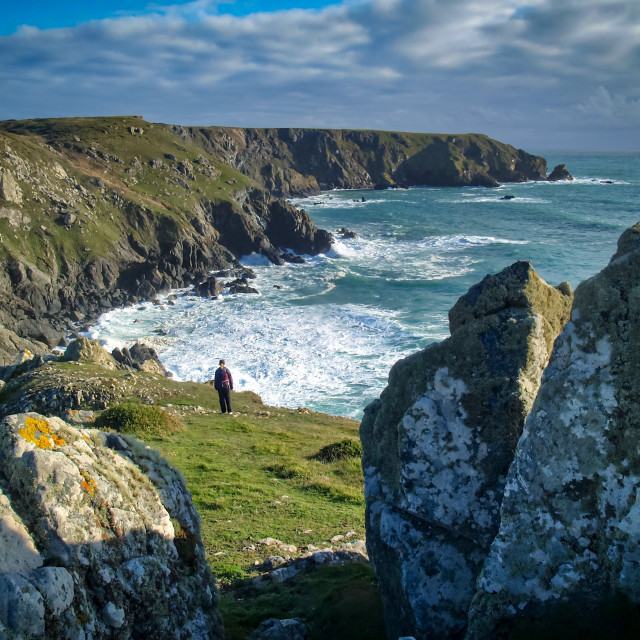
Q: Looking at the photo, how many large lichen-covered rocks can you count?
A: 3